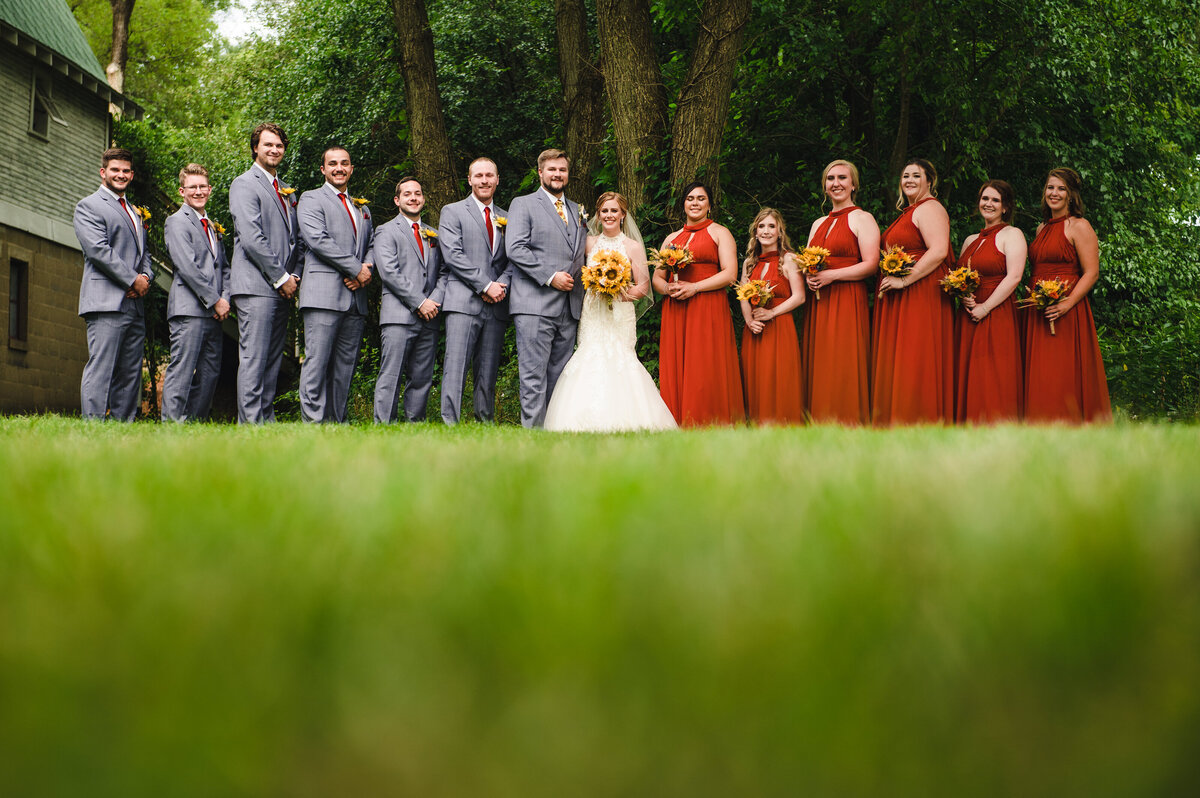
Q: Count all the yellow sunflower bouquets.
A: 7